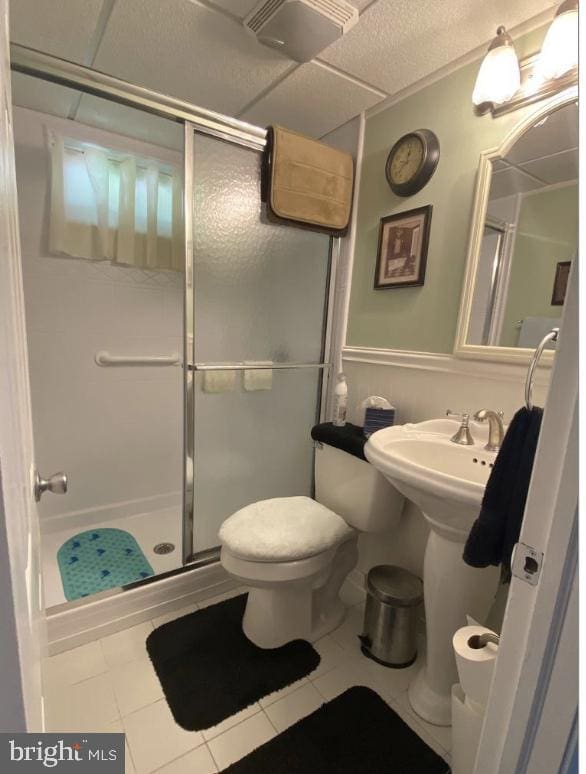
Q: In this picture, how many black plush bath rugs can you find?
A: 2